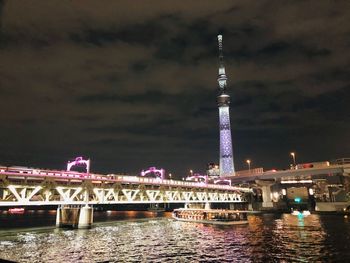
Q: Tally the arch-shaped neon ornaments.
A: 4